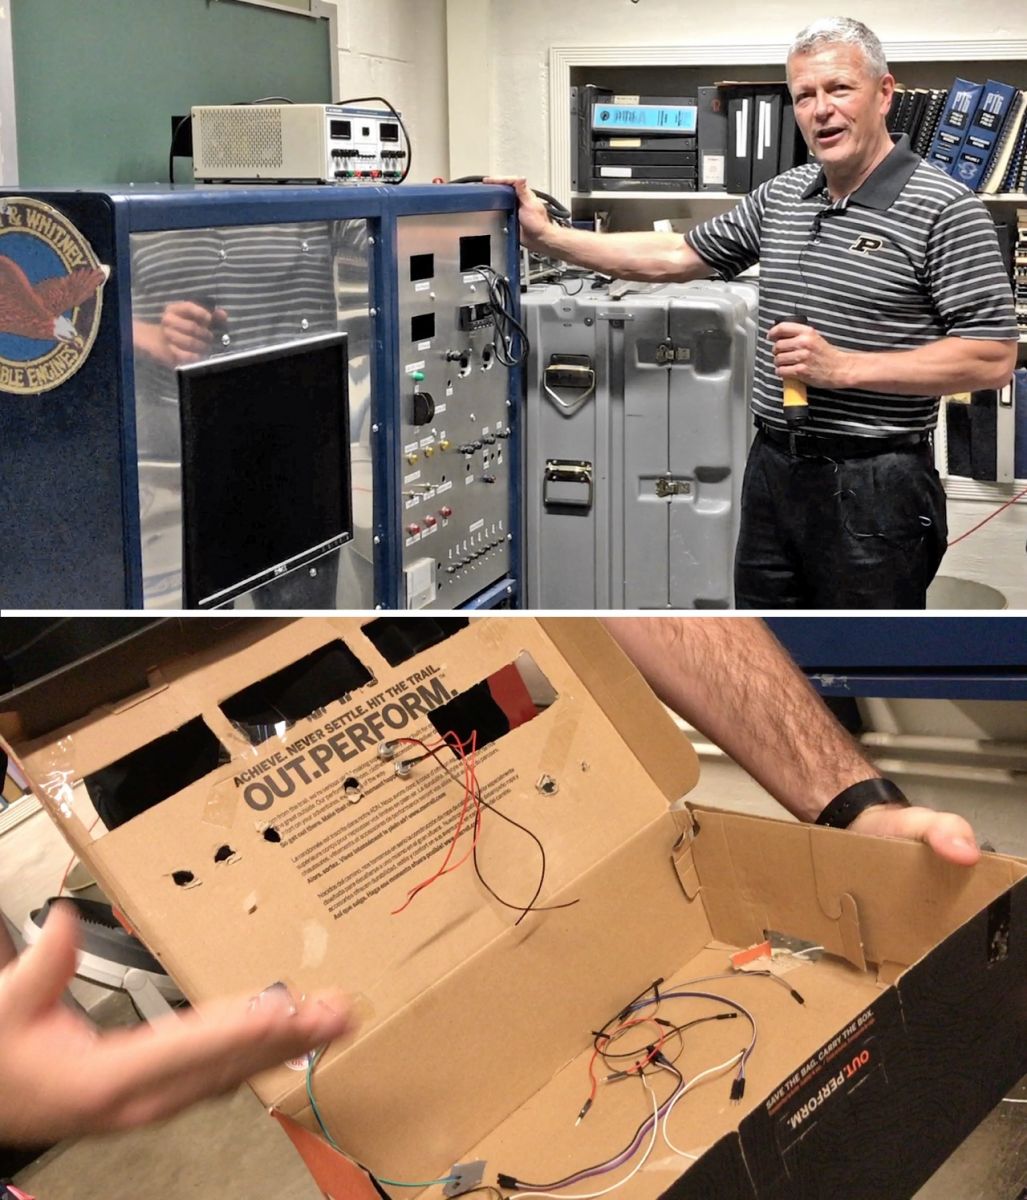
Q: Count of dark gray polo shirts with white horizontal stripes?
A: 1